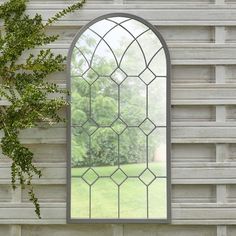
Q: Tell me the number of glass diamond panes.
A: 9